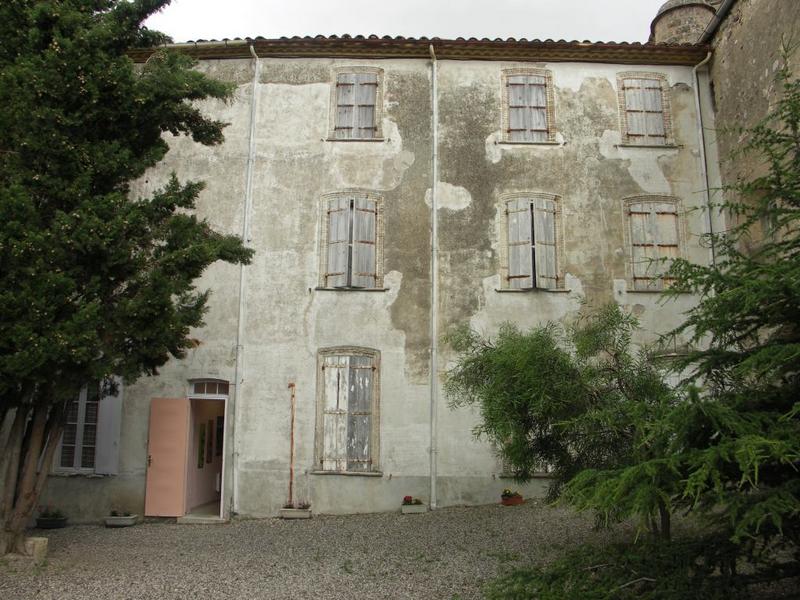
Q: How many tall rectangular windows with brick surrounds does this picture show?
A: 7